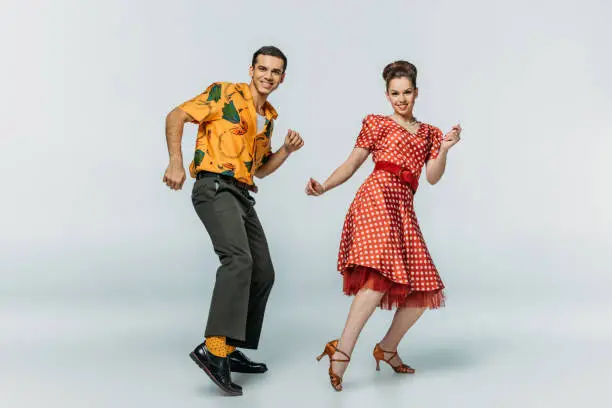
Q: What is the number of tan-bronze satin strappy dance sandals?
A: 2